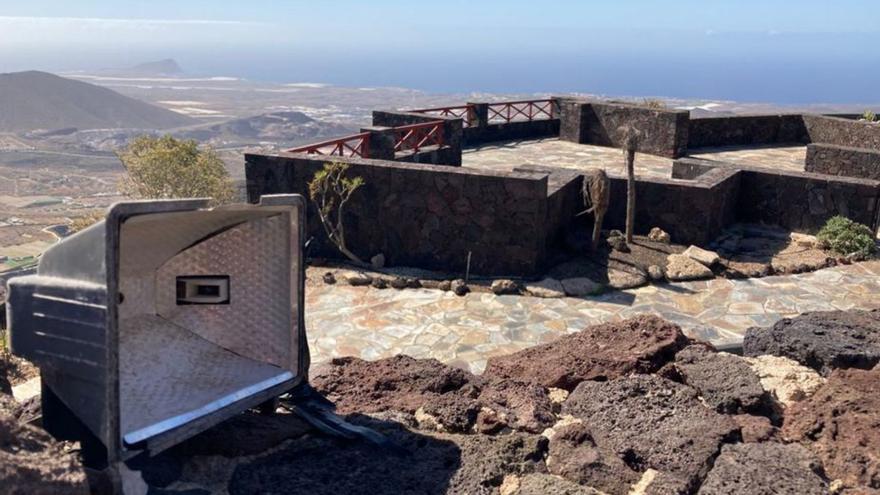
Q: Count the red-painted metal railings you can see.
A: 4